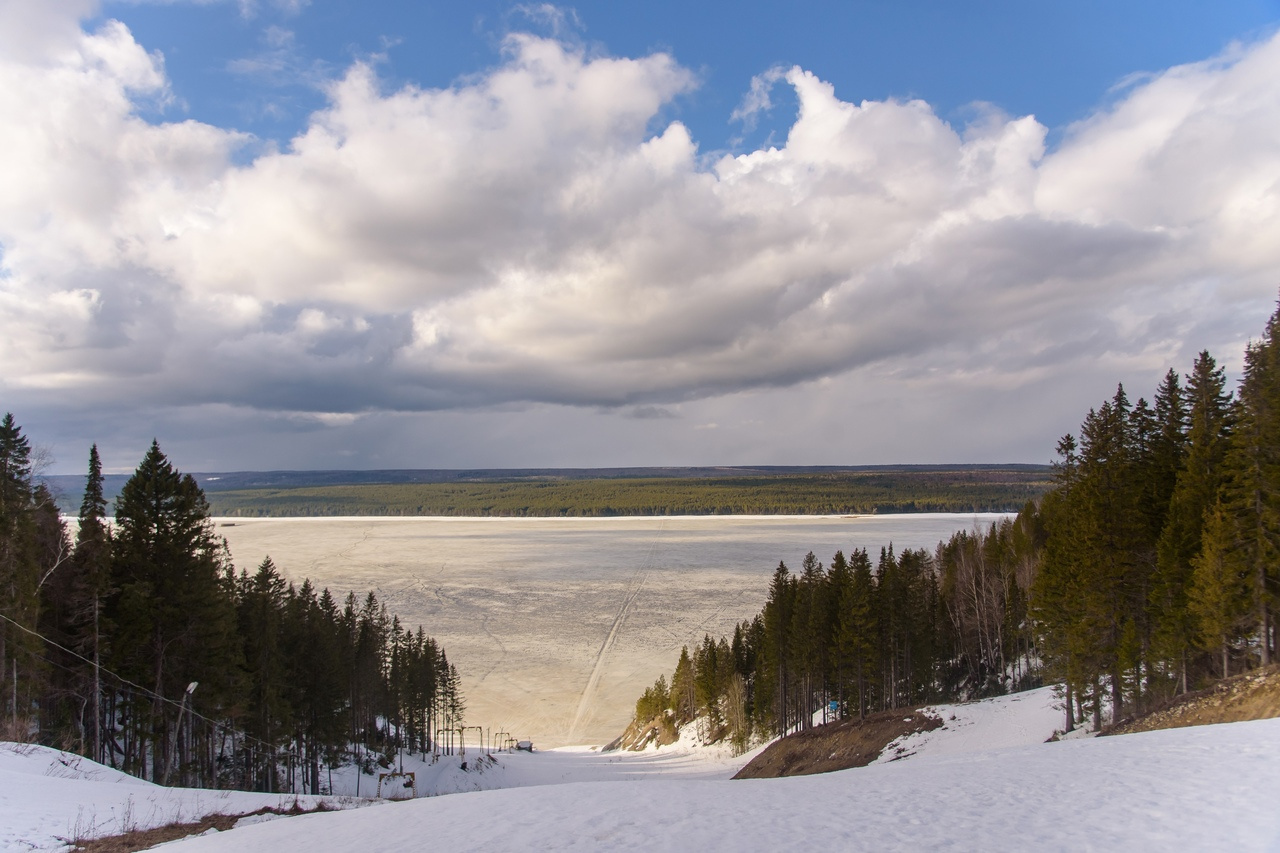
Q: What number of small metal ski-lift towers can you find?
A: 5